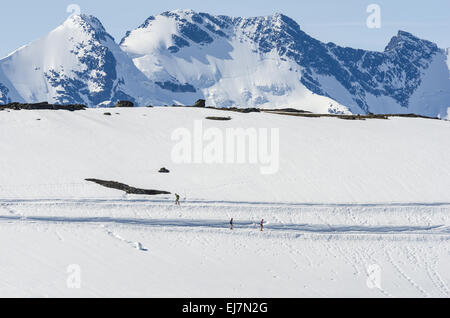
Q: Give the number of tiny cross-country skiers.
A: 3